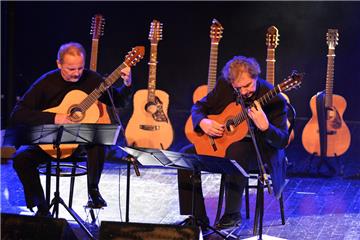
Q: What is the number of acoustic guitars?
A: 7